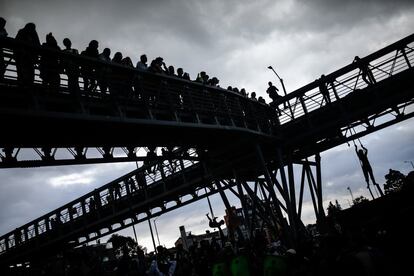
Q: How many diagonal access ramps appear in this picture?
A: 2